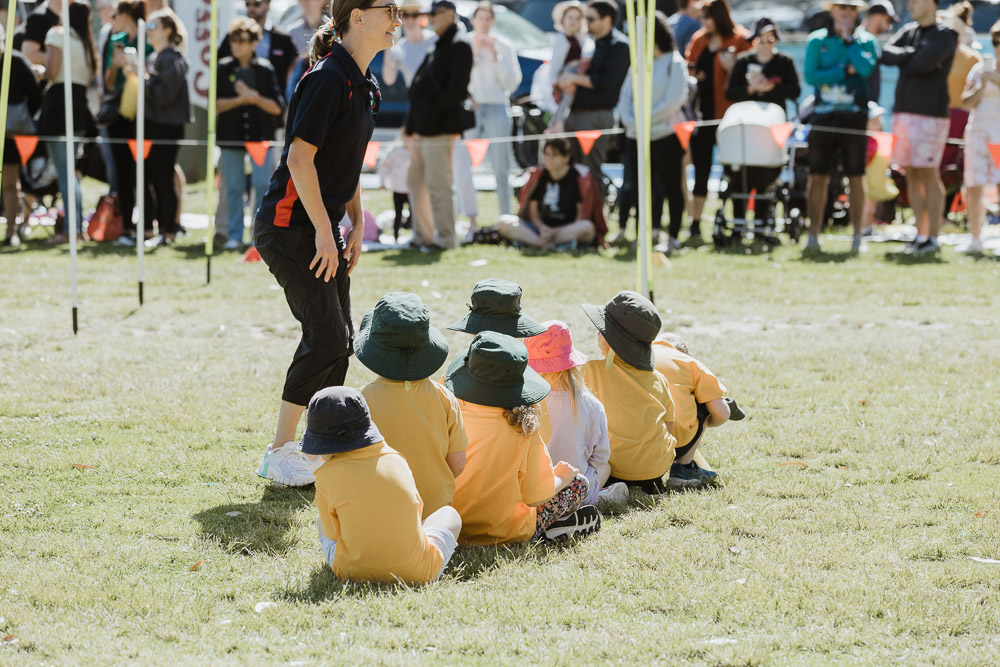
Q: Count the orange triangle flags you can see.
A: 10